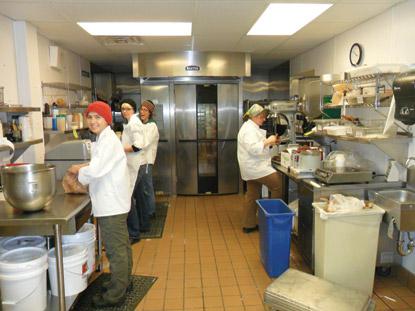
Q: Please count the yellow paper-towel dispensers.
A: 0